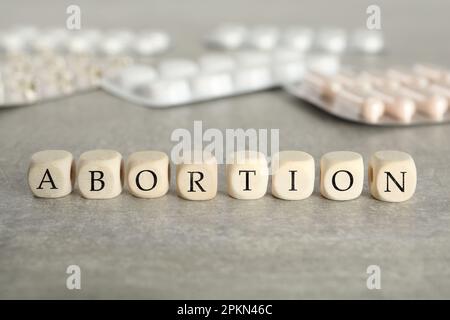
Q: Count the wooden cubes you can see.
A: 8